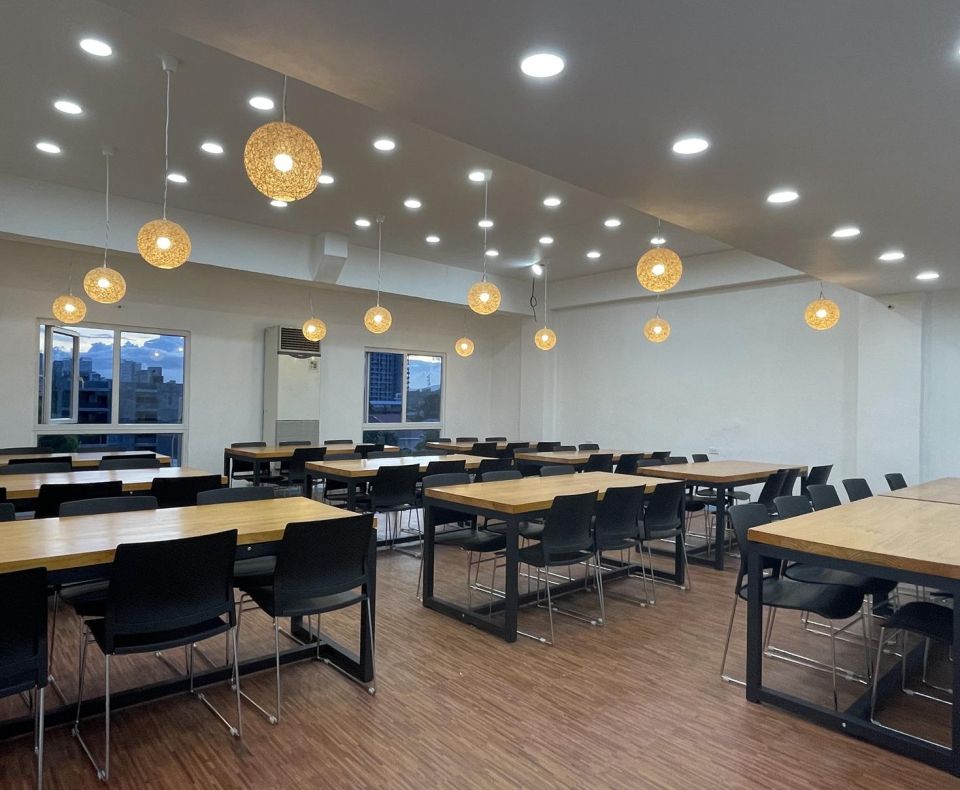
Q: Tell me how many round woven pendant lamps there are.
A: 12